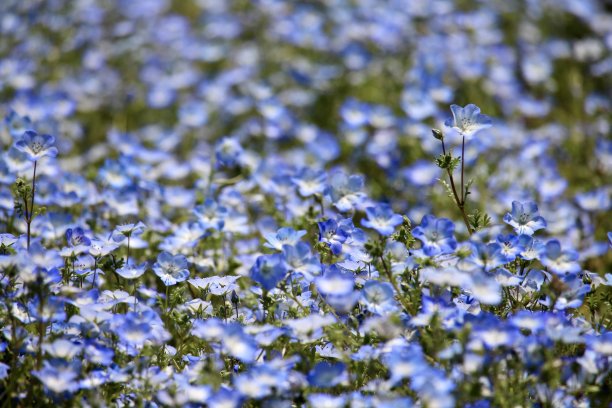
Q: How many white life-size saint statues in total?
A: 0